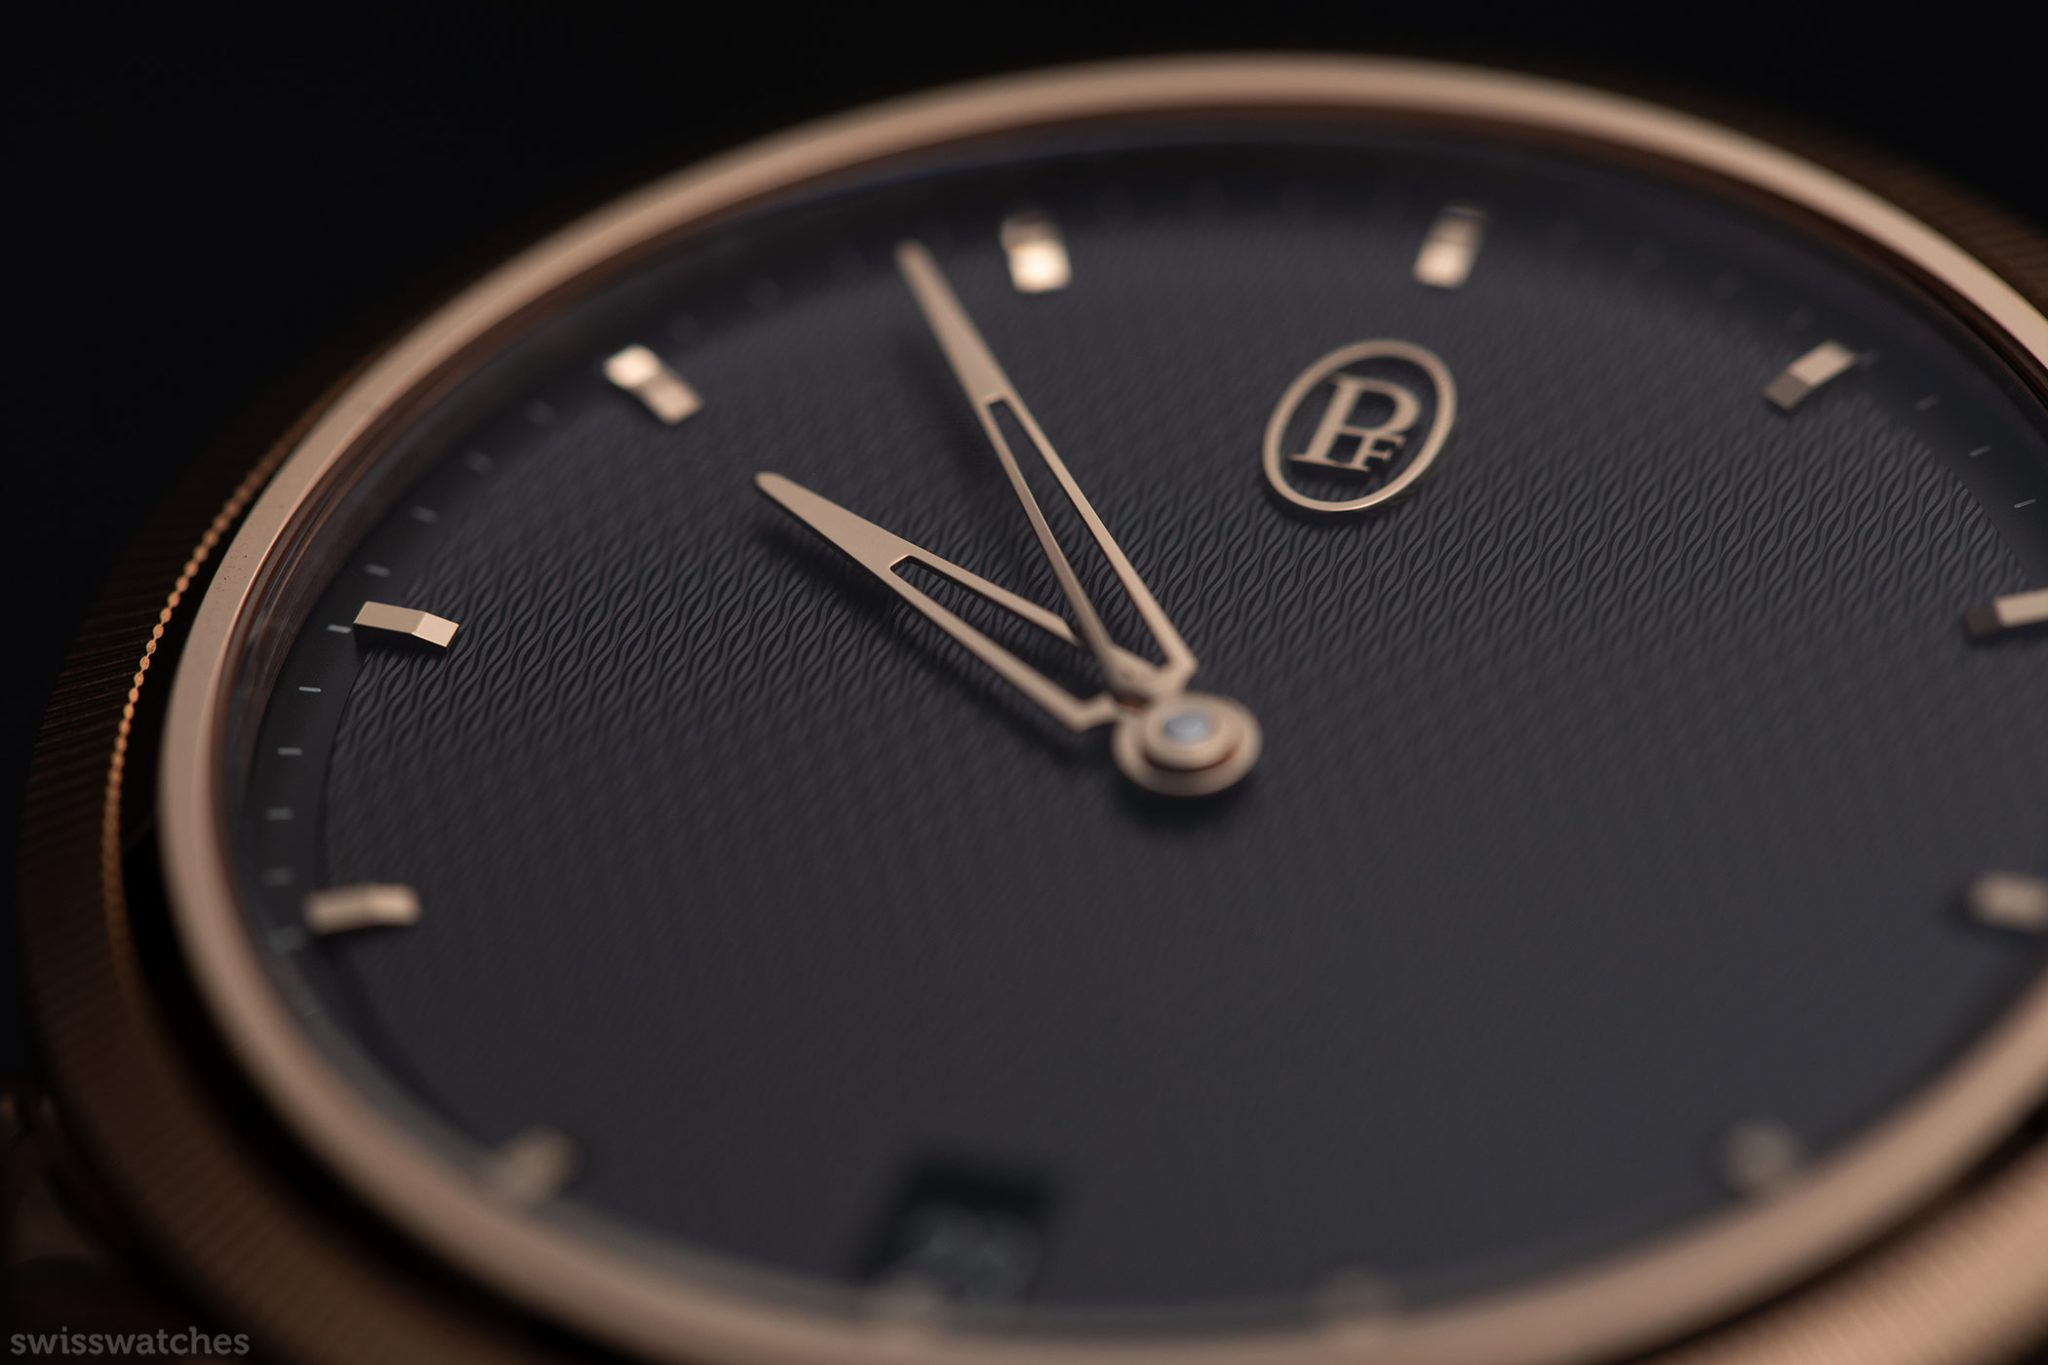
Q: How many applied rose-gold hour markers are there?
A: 12